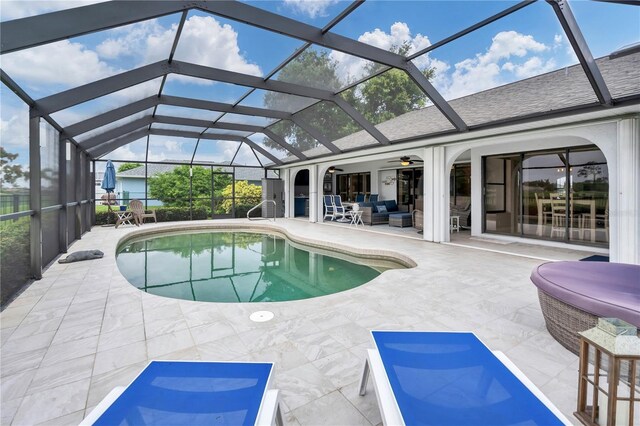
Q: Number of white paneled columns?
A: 4